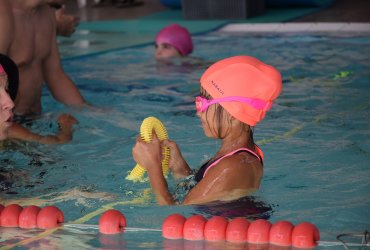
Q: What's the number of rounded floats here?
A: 12